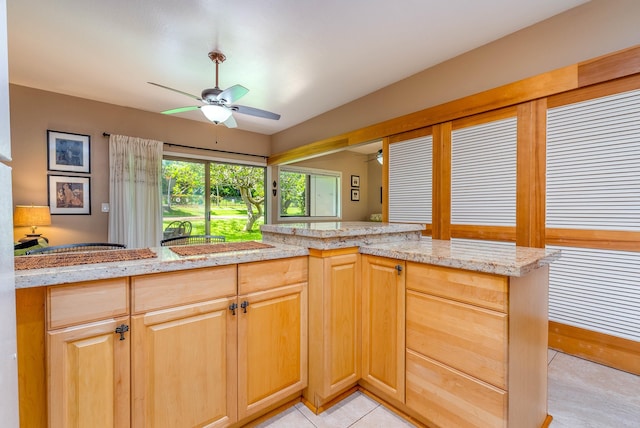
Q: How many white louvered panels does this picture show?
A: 4